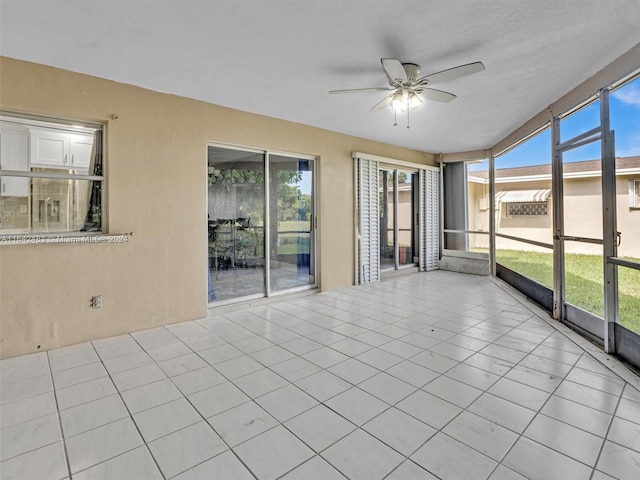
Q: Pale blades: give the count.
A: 5